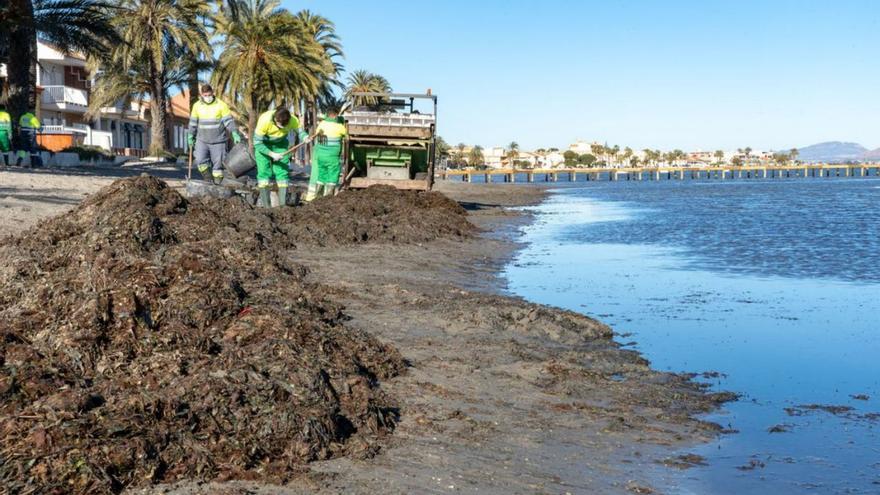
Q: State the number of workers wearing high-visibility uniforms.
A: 5